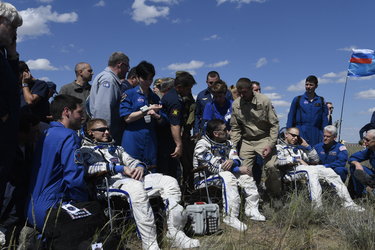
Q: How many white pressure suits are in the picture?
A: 3